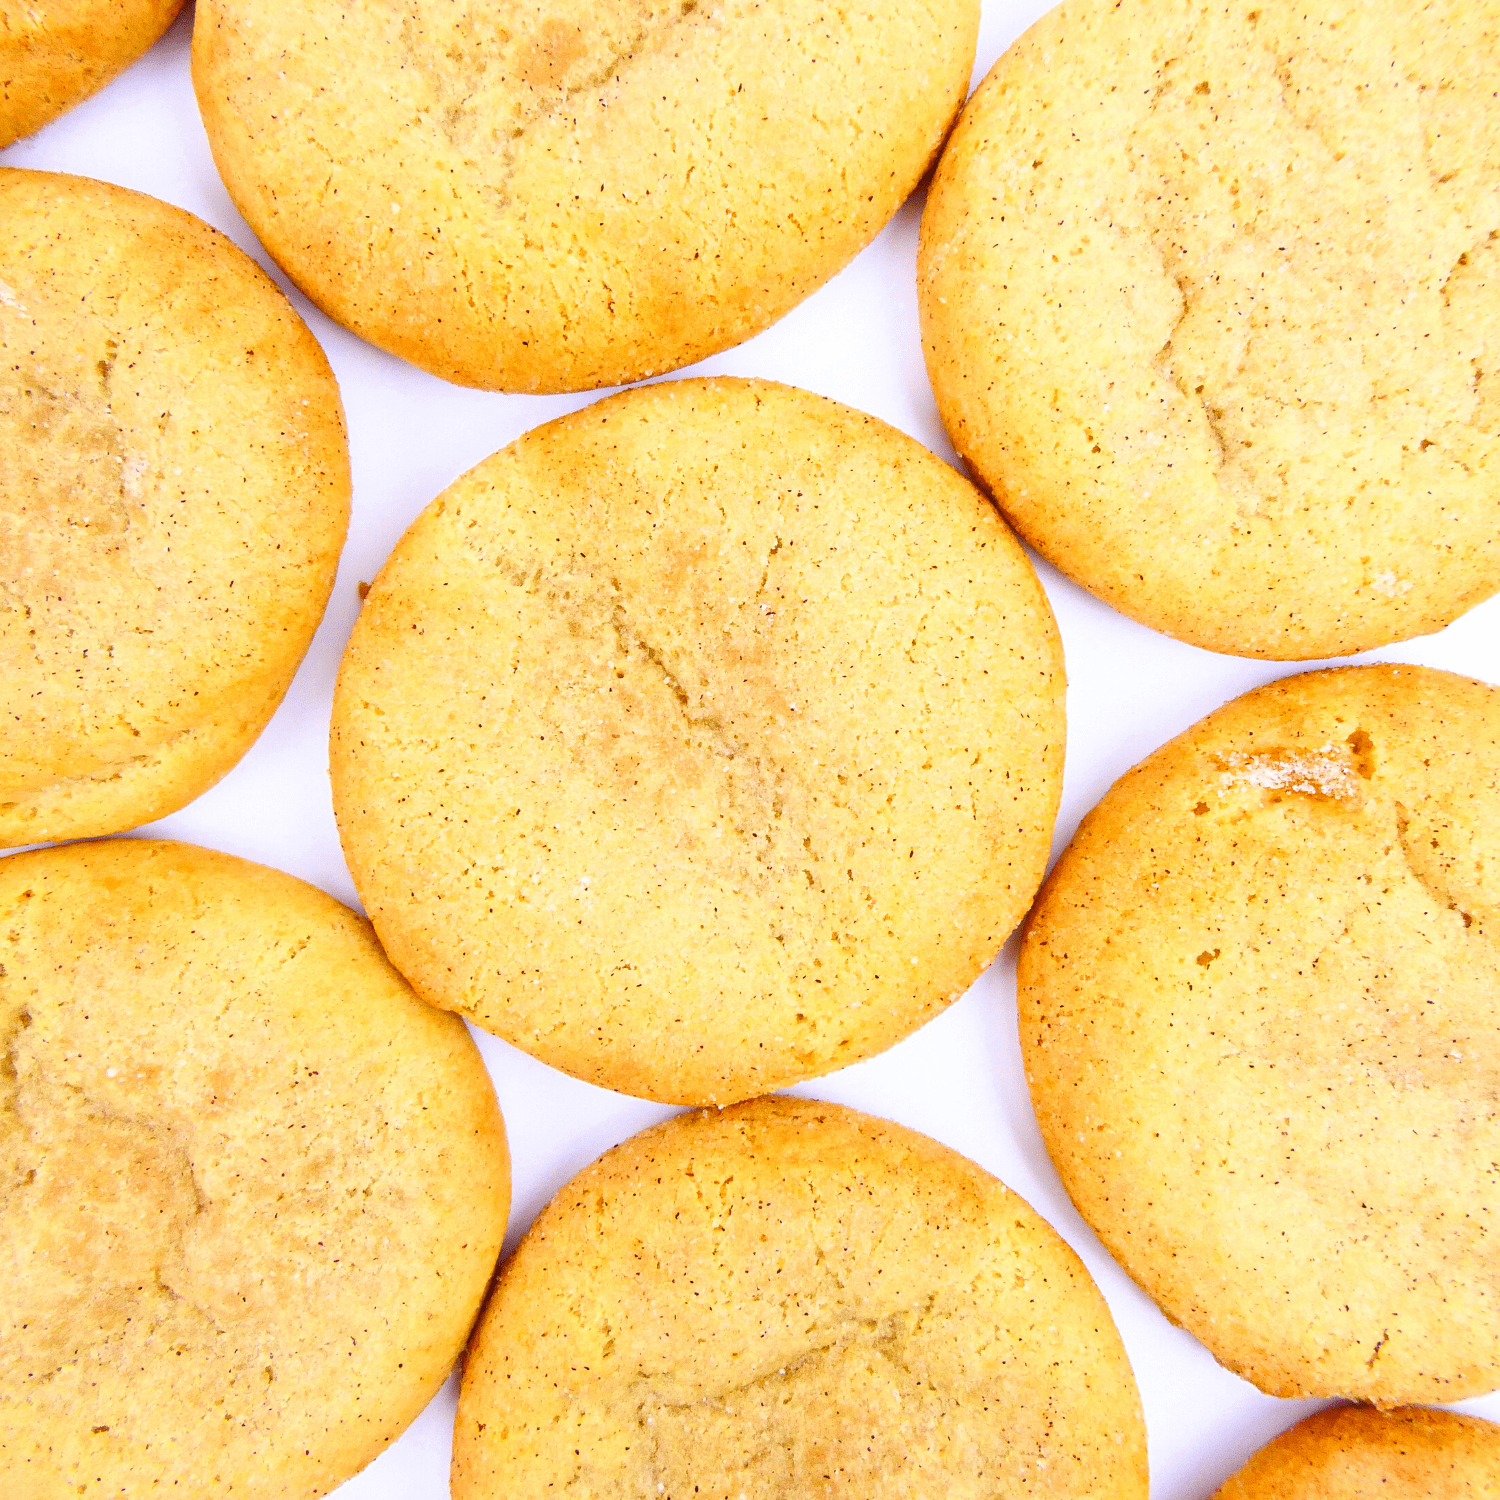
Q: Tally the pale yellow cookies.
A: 9